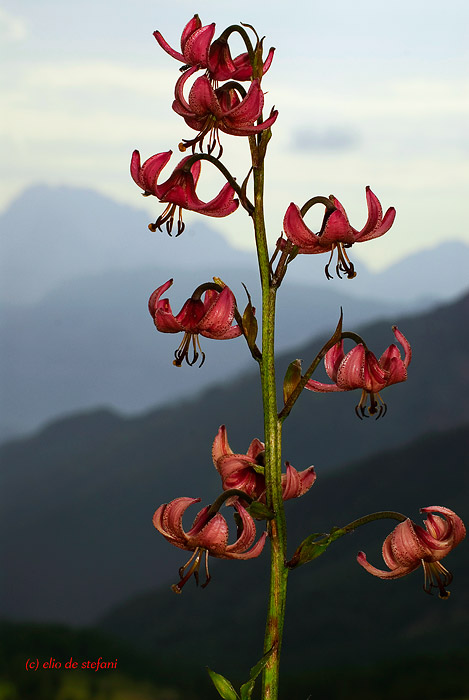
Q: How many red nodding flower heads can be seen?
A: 9